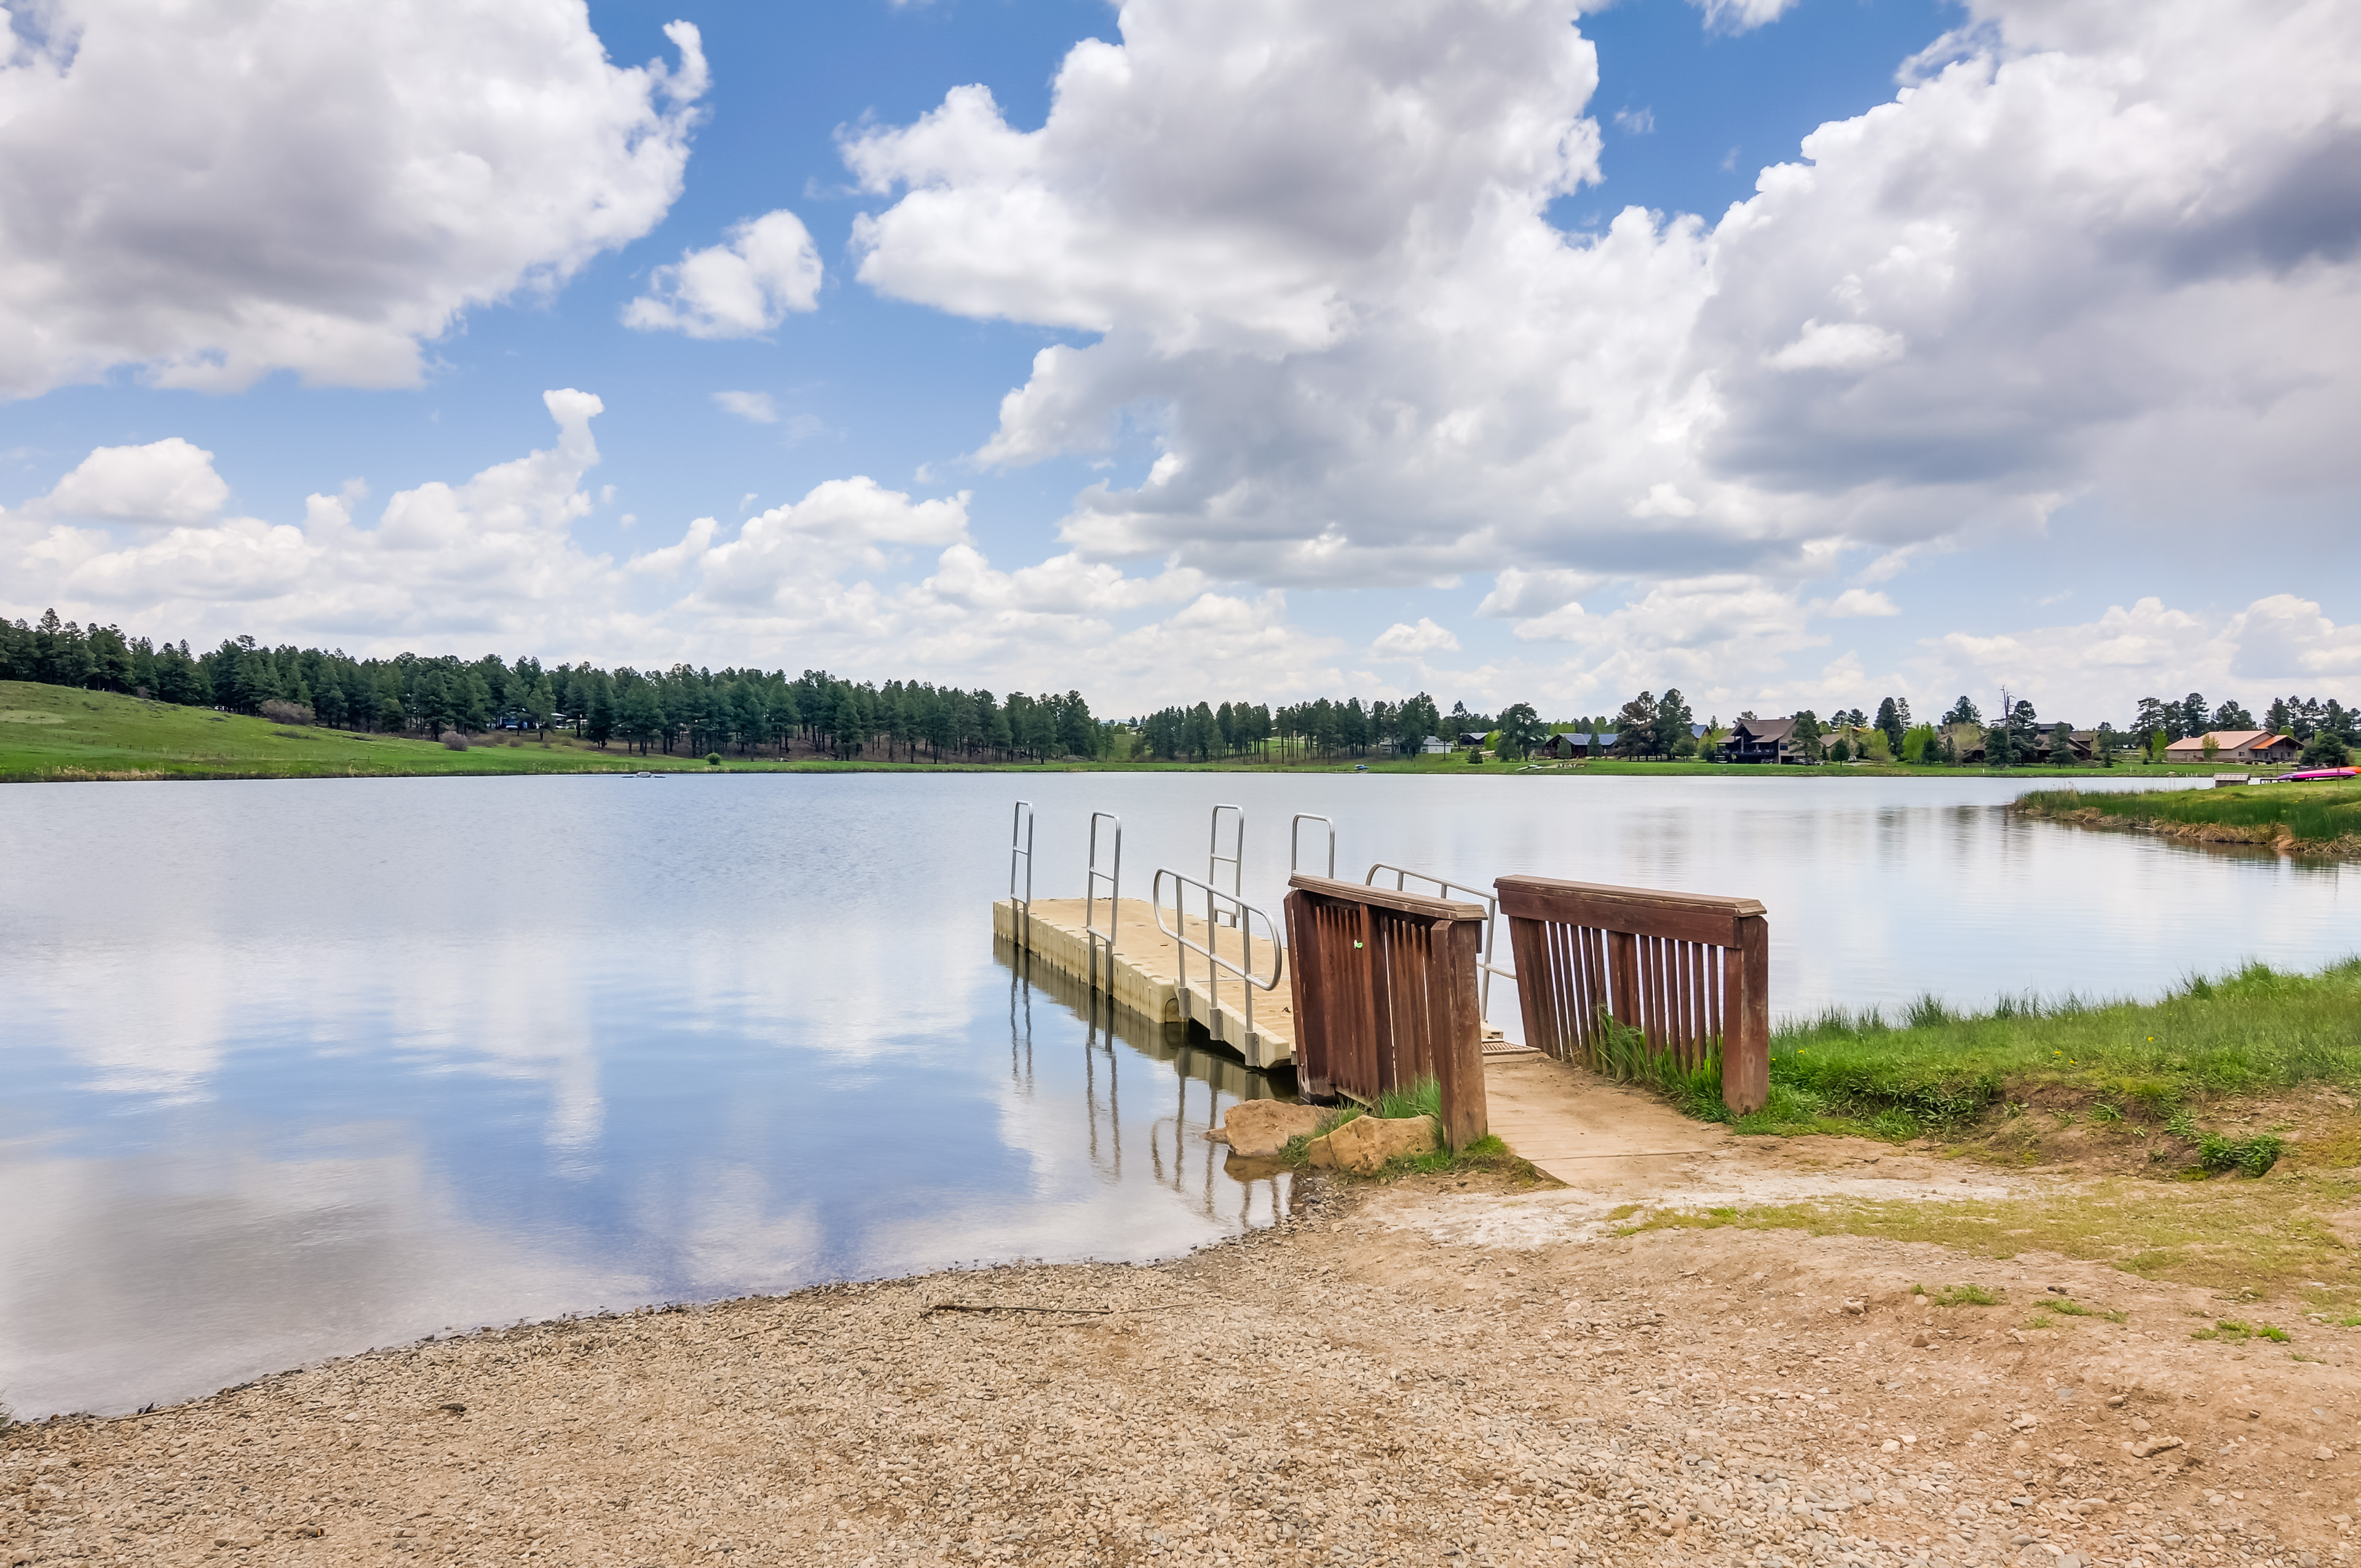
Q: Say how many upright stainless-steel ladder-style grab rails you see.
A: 4